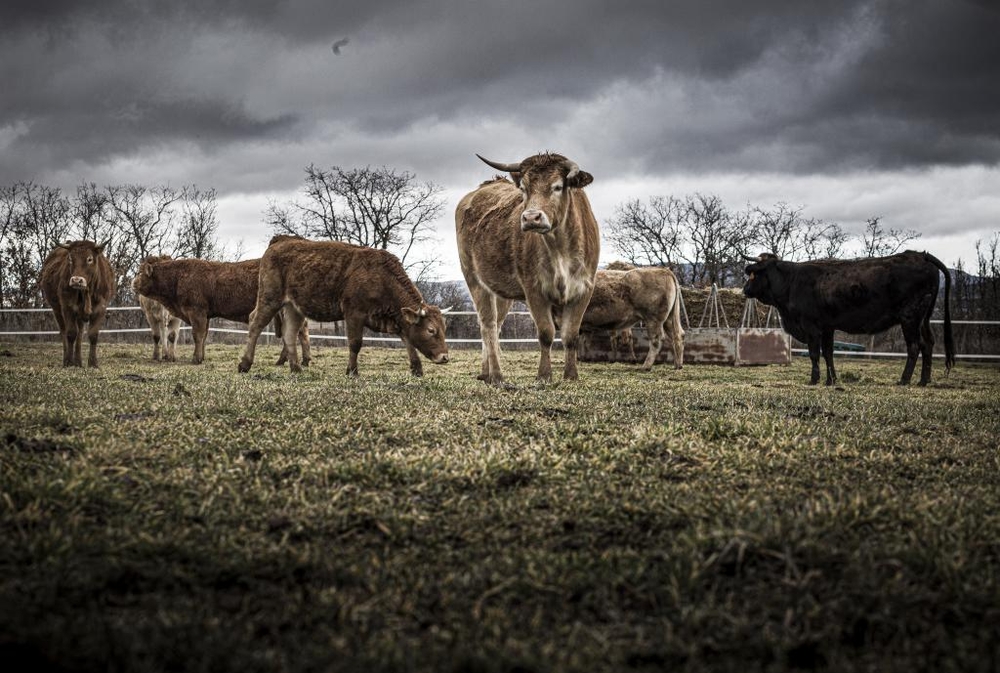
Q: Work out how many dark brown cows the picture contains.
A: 3